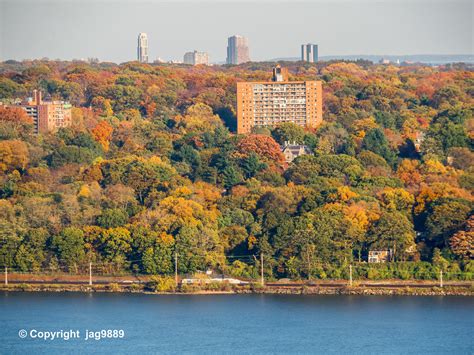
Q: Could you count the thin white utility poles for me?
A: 6